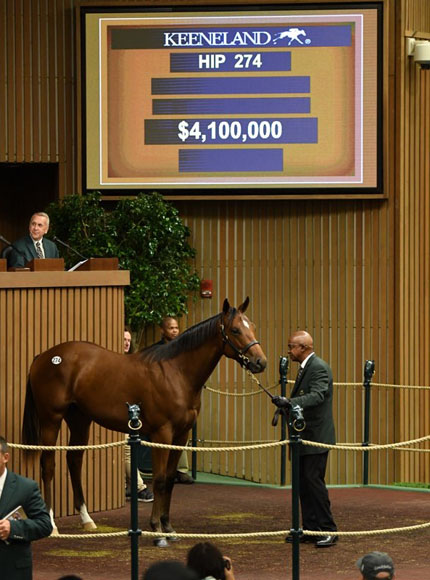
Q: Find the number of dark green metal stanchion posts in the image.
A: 5